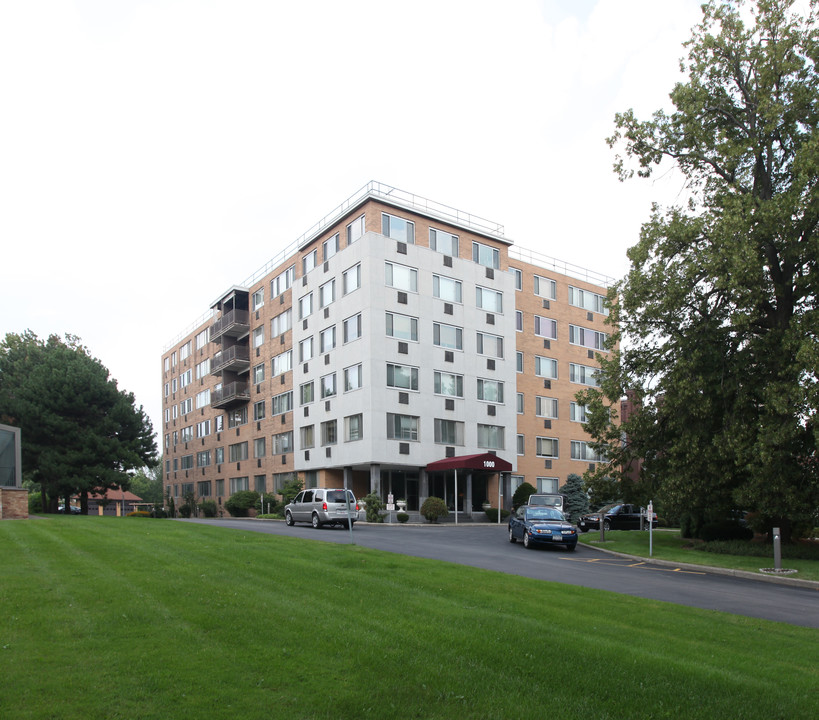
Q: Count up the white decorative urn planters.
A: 3